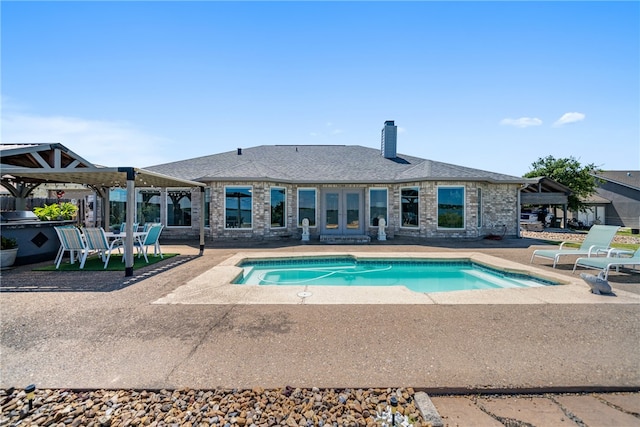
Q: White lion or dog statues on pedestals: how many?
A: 2